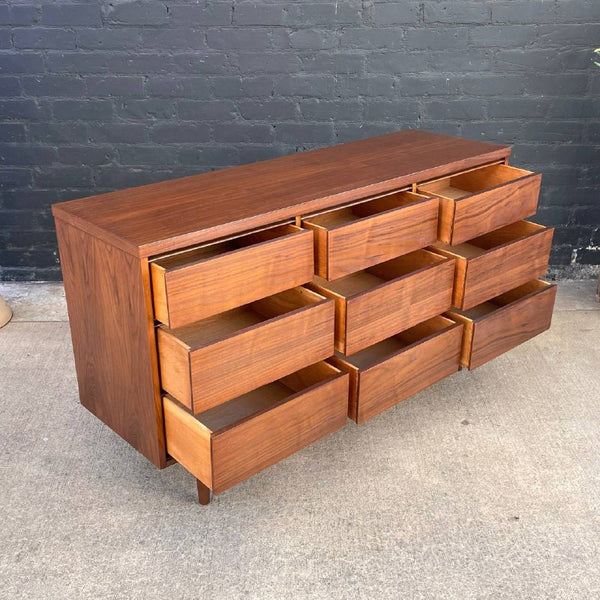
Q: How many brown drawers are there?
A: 9